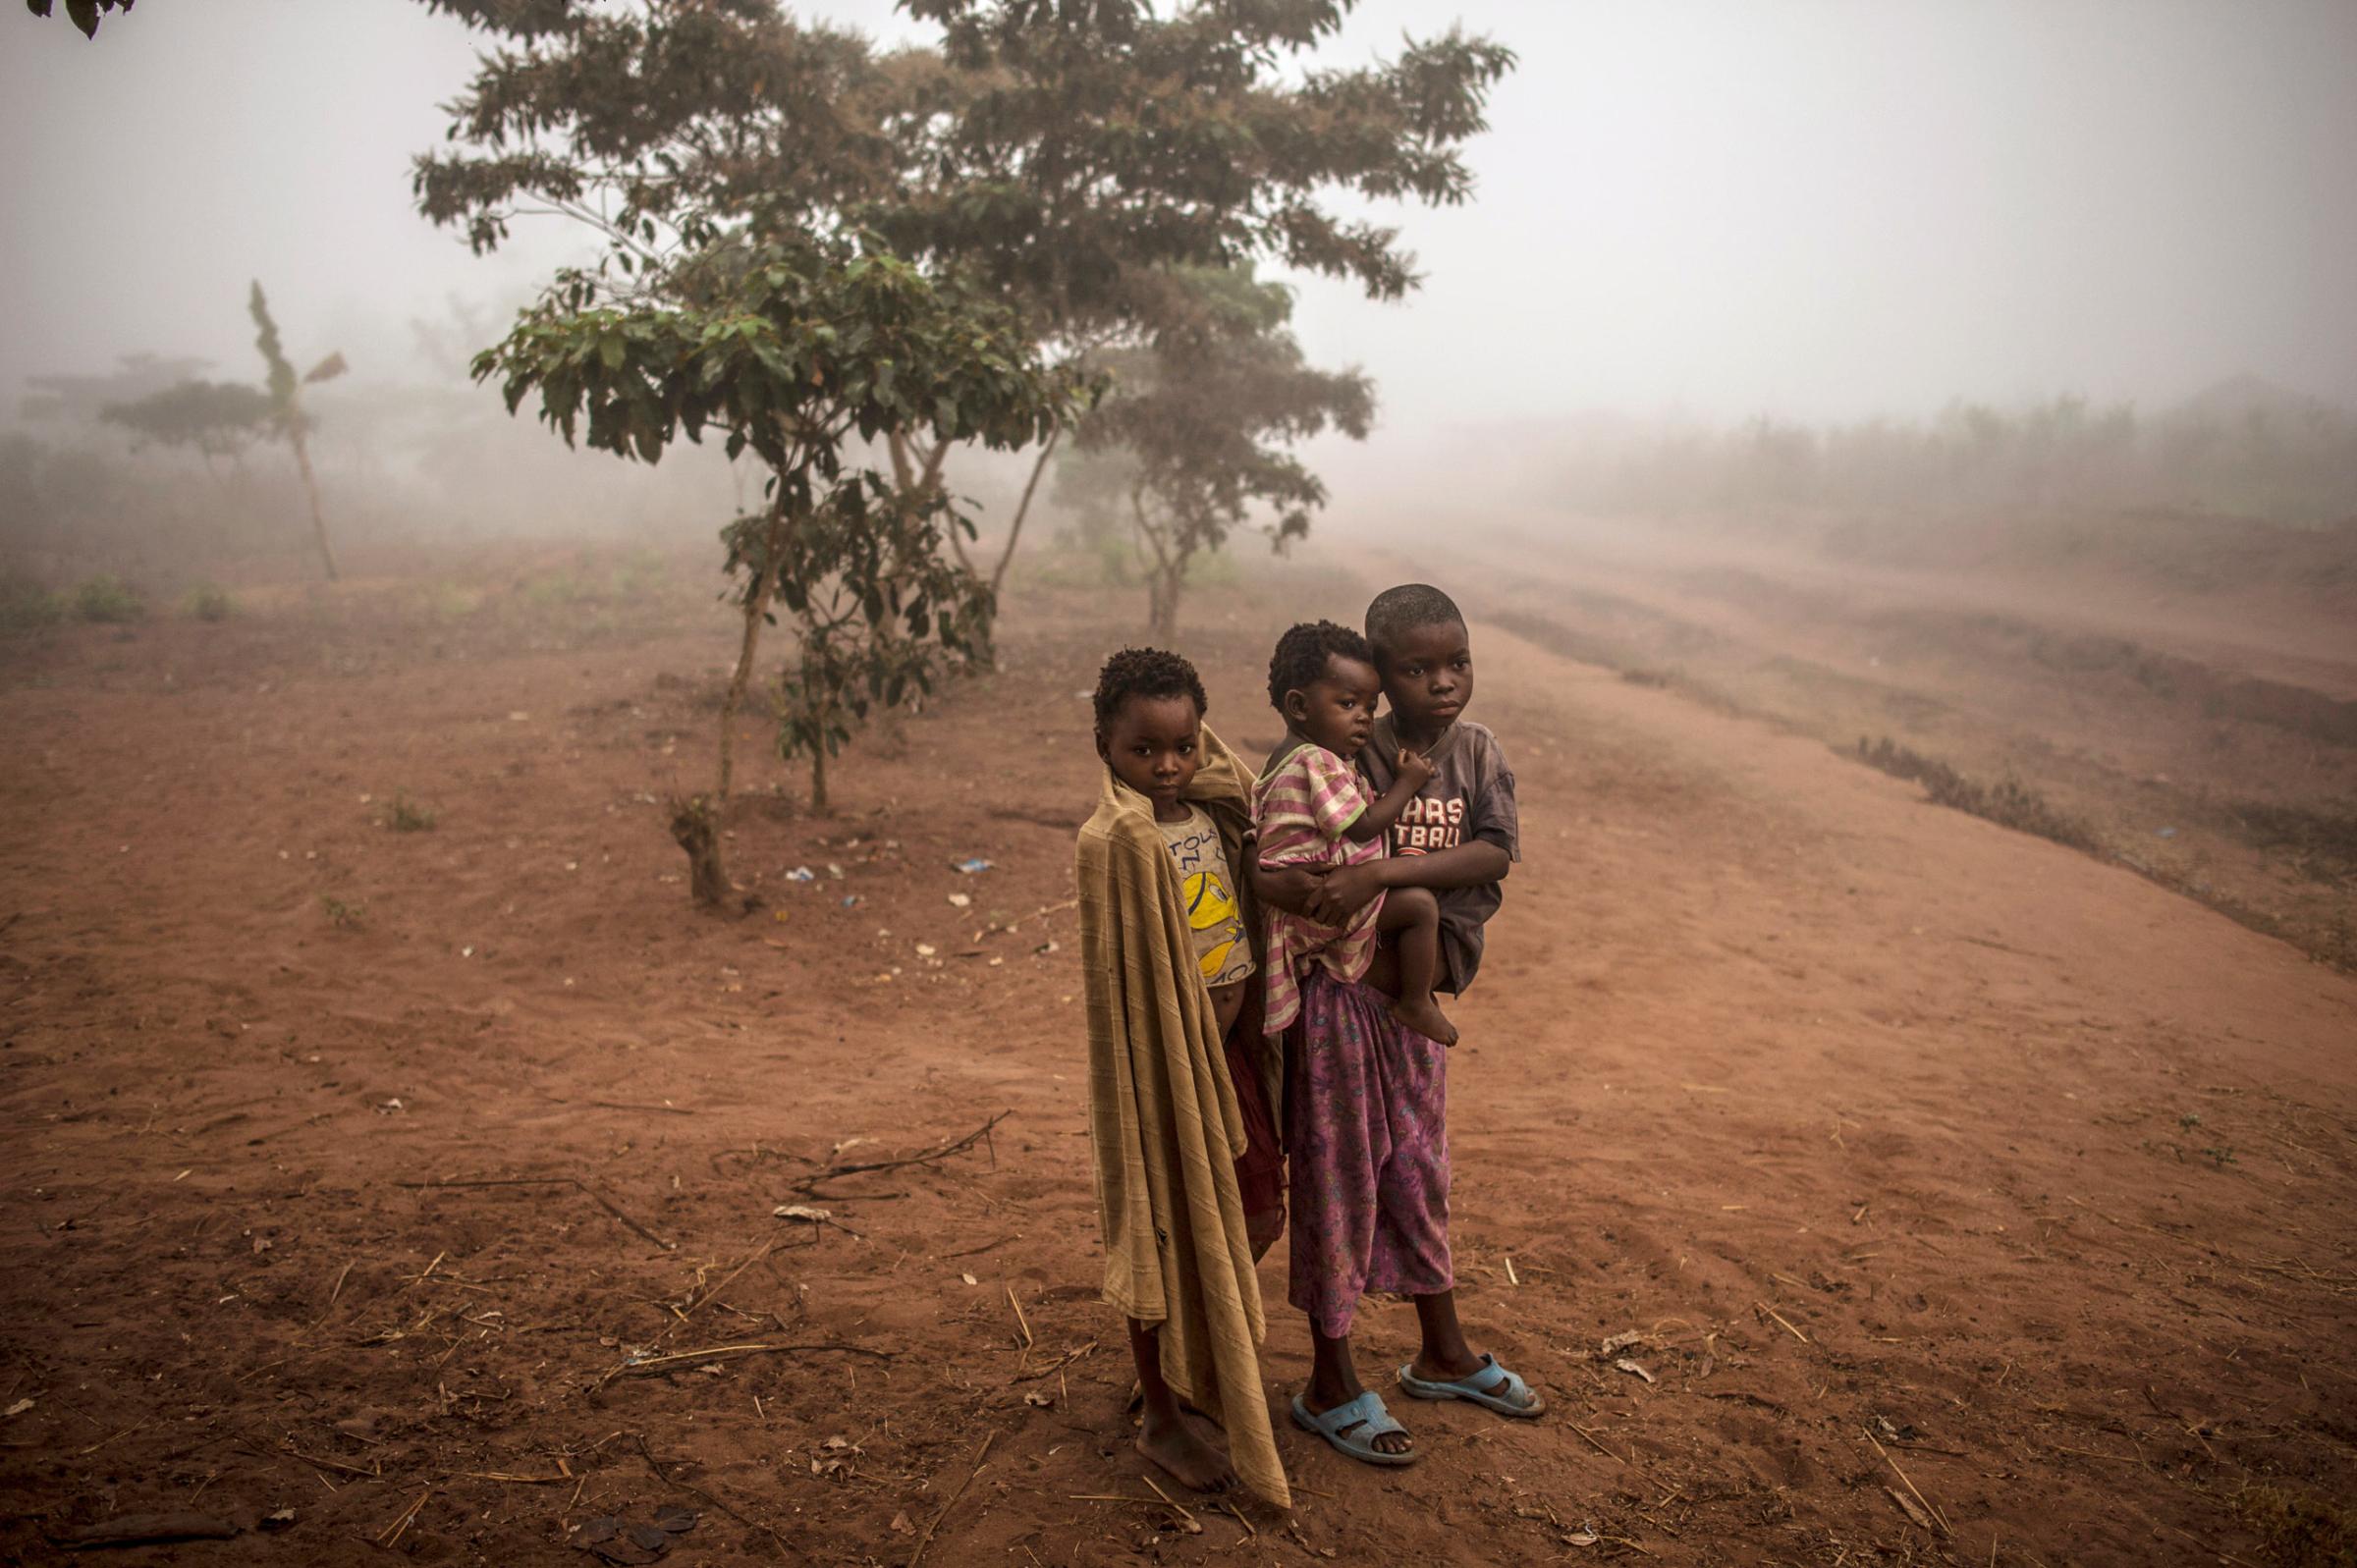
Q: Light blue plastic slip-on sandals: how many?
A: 2